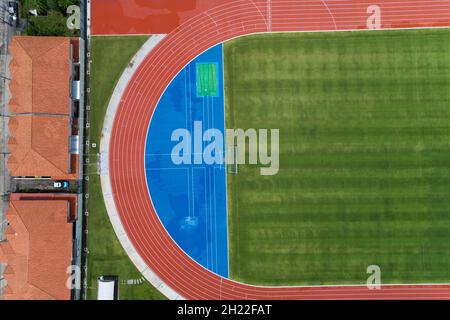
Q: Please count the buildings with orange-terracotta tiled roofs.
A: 2